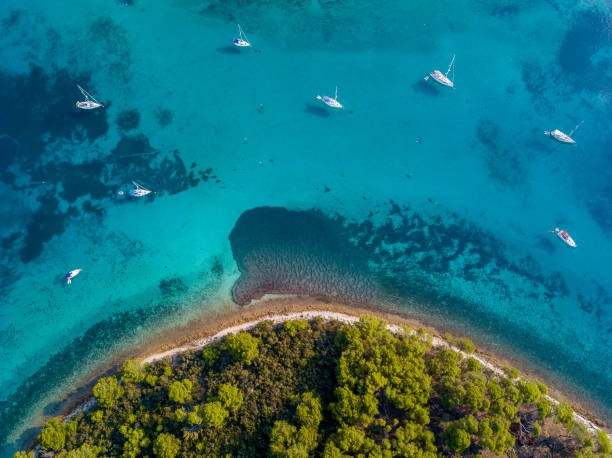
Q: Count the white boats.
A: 8